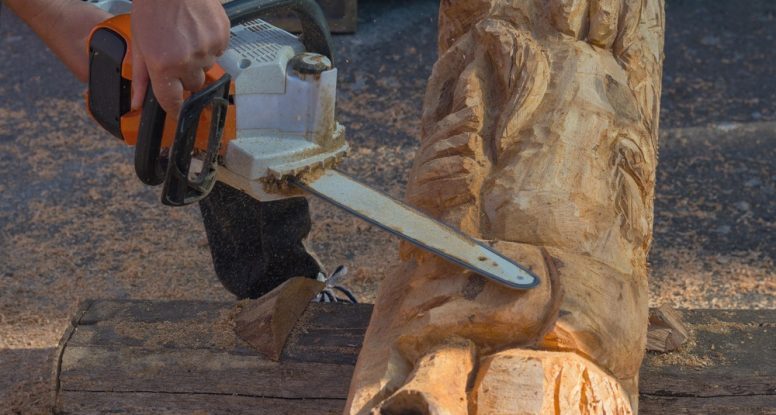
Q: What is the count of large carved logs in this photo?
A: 1